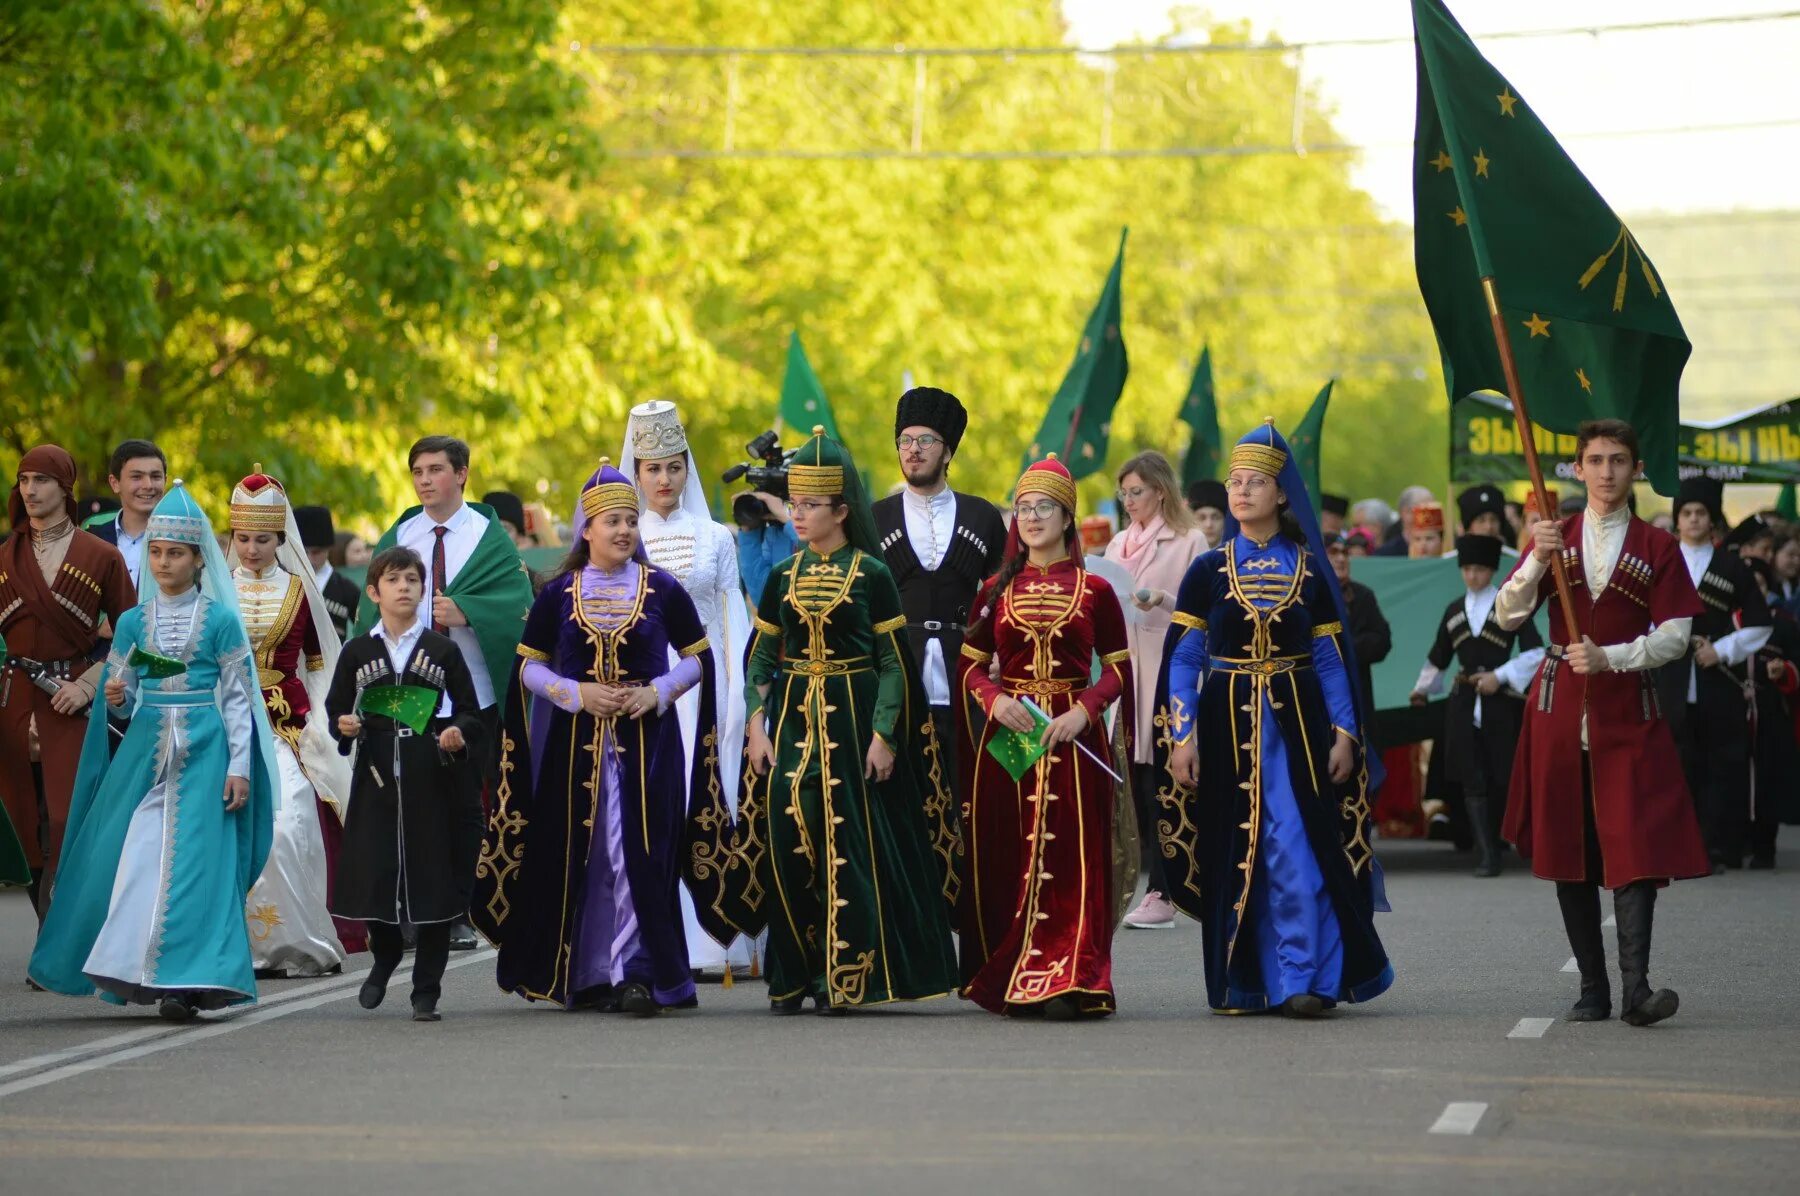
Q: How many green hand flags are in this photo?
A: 3